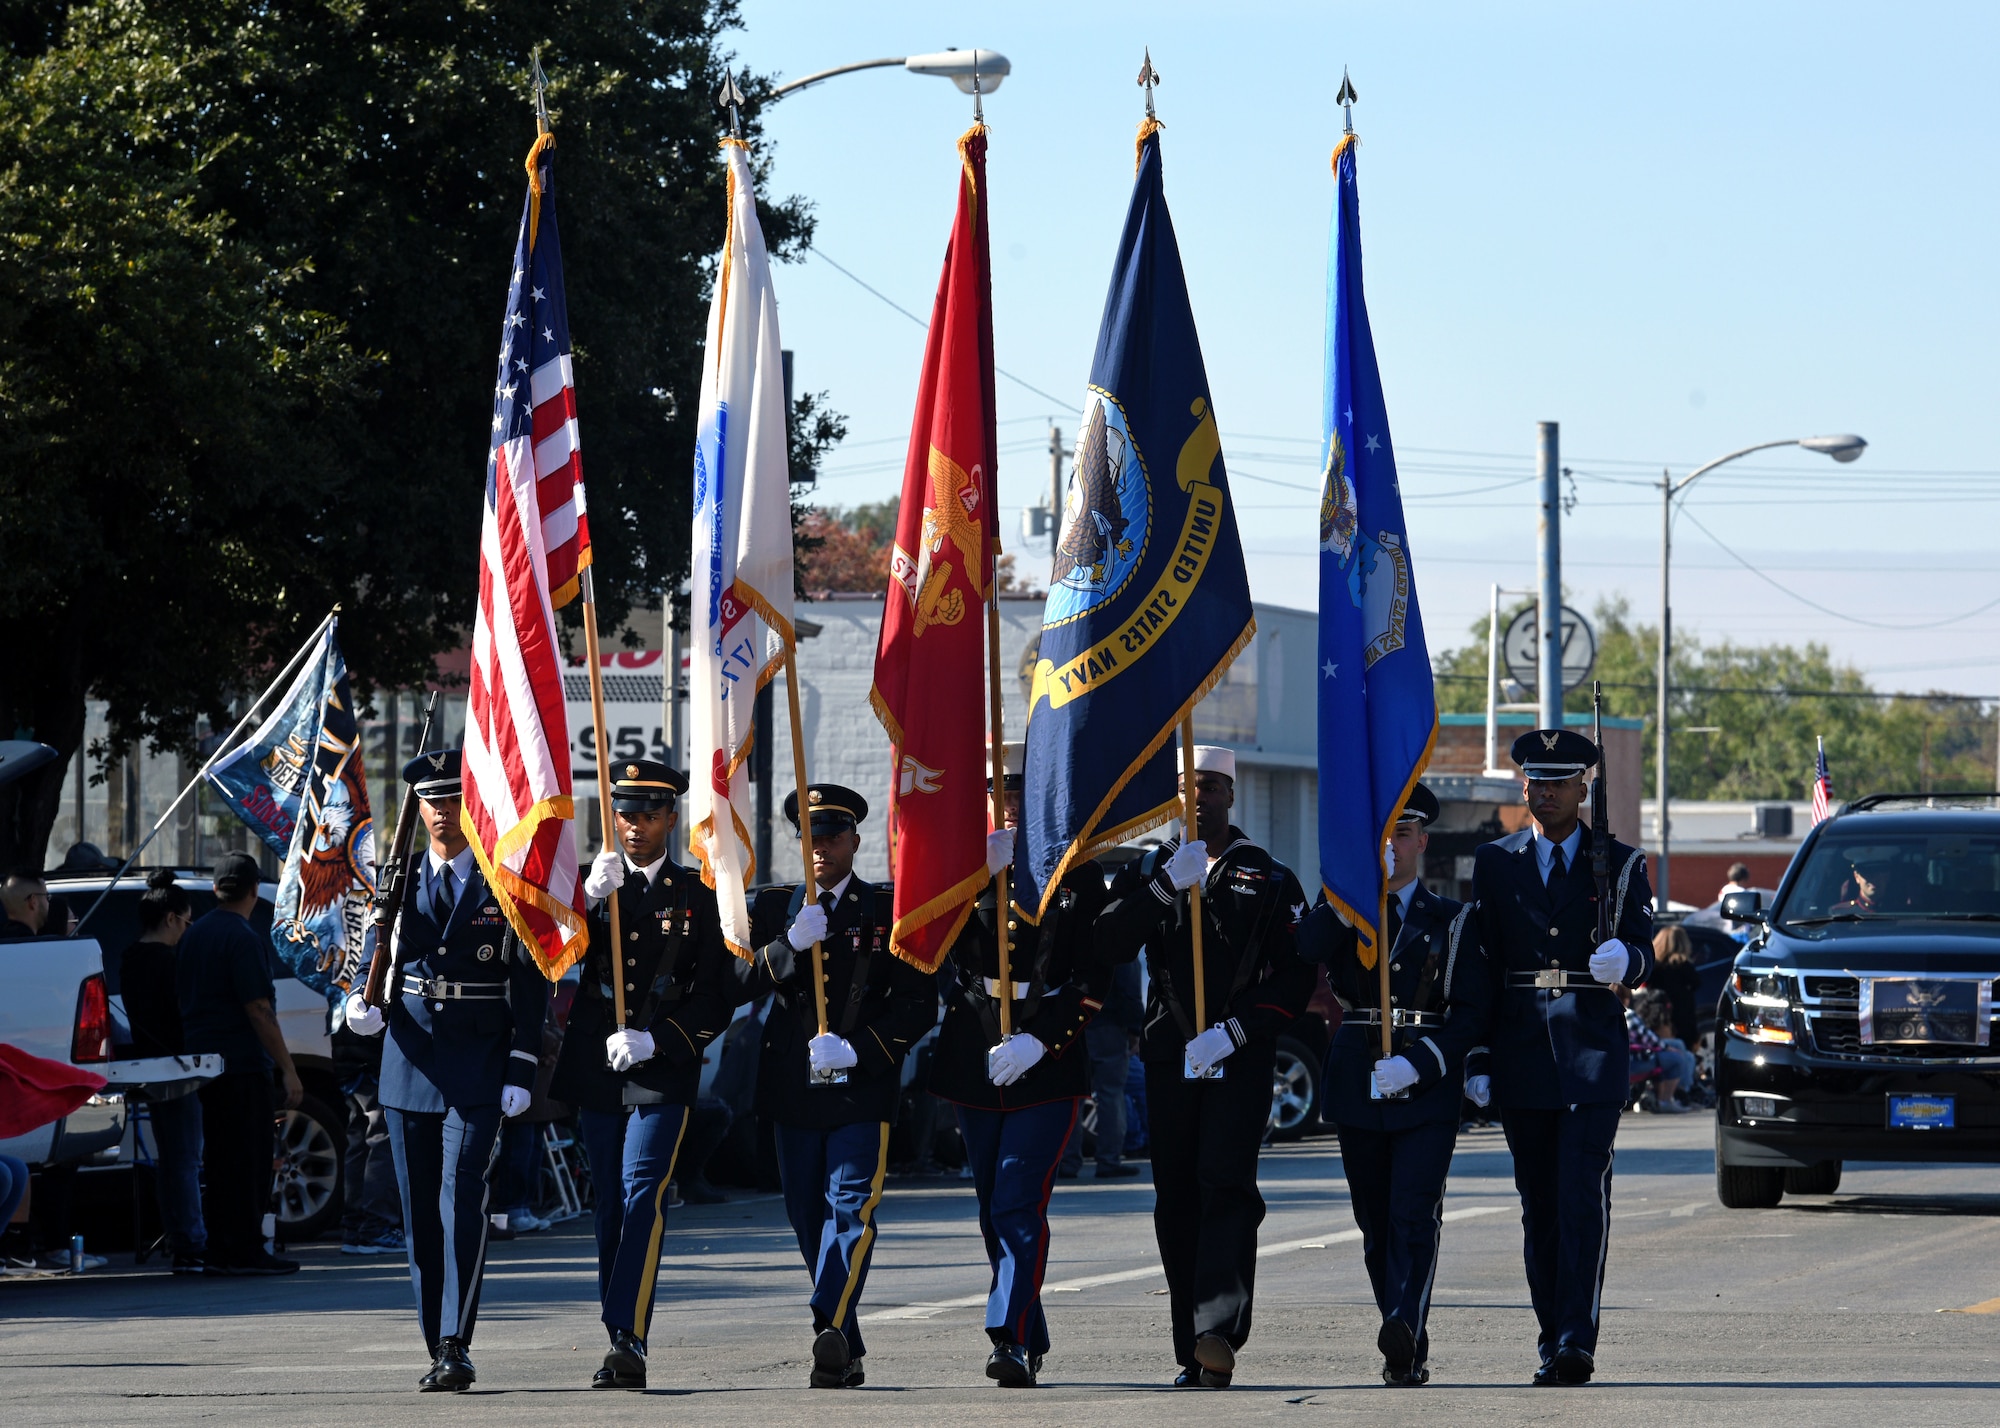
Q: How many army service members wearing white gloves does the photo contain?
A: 2